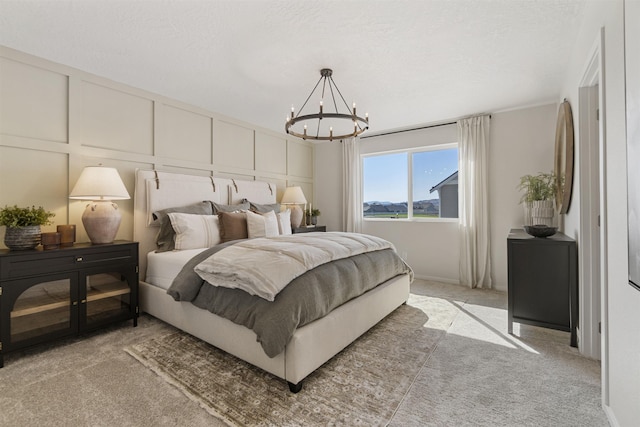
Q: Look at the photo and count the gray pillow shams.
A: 3